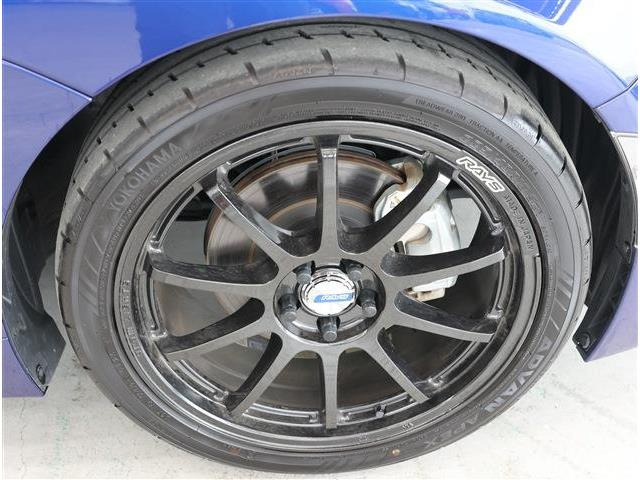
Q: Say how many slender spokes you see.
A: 10